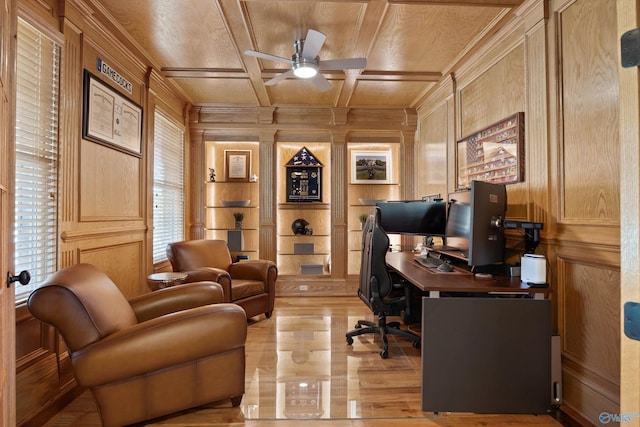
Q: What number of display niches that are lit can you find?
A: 3